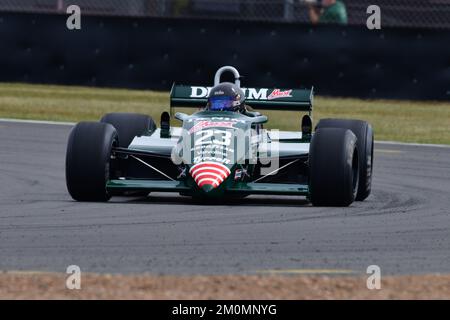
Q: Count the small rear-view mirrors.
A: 2